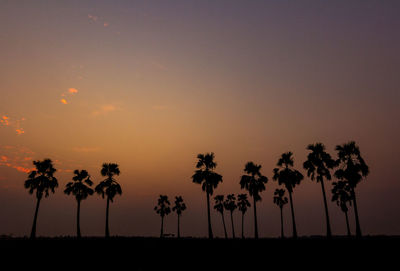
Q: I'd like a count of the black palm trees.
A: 15